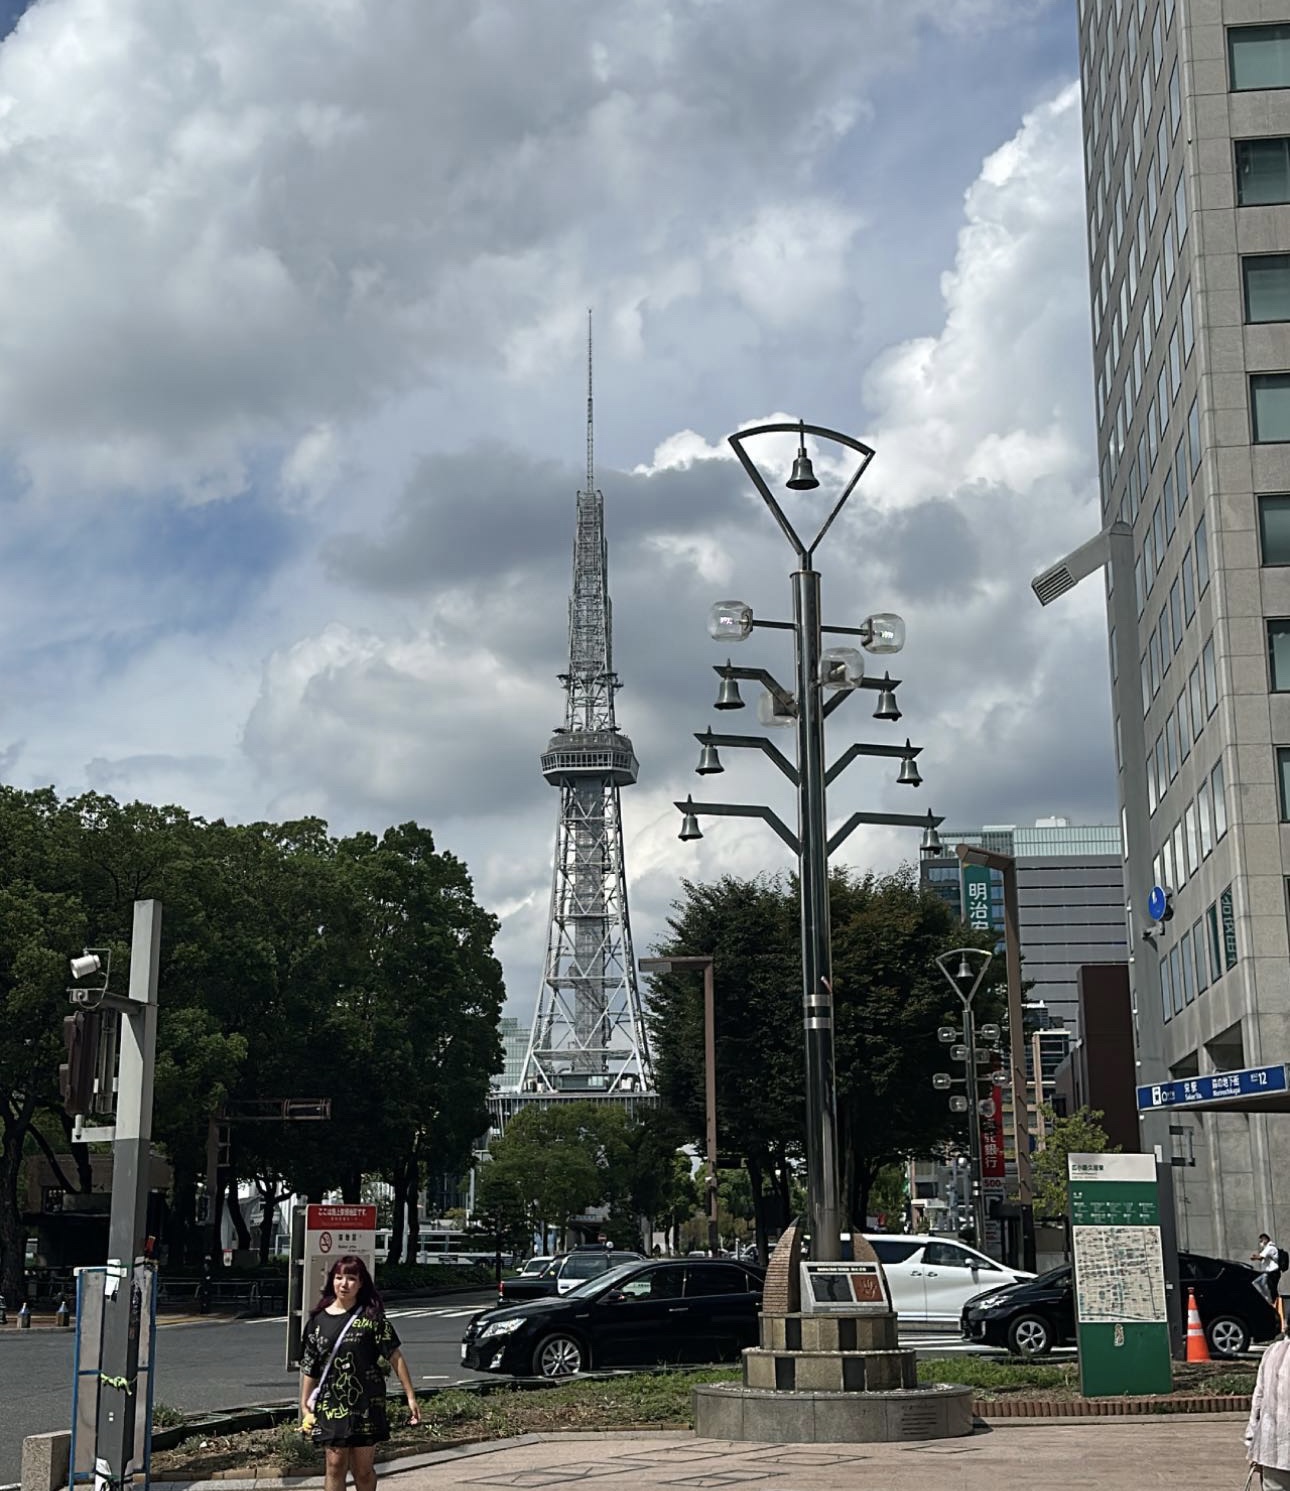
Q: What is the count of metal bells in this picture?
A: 8